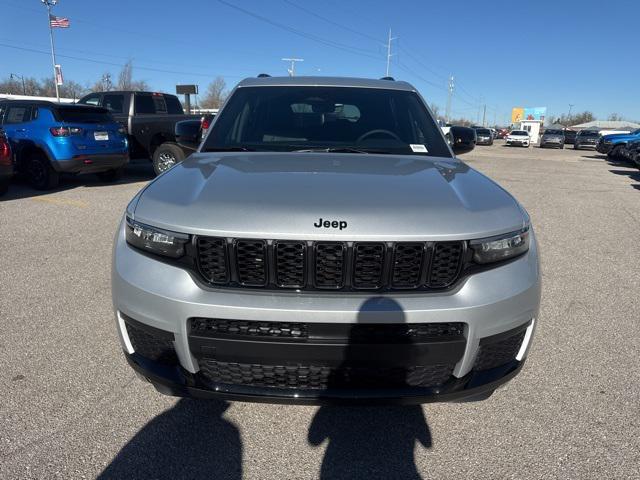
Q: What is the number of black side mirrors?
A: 2